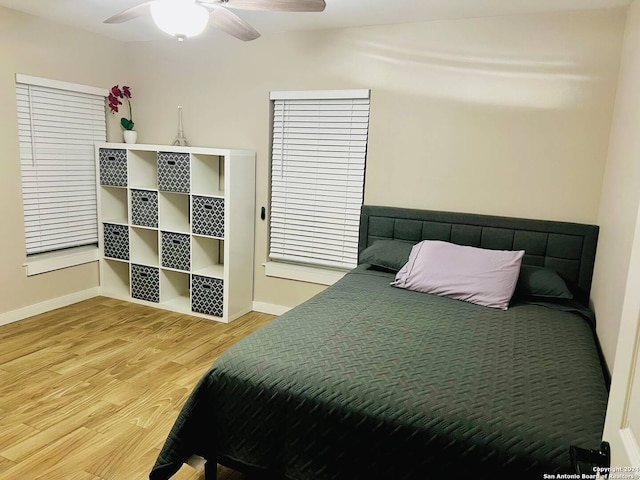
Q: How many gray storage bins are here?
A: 8